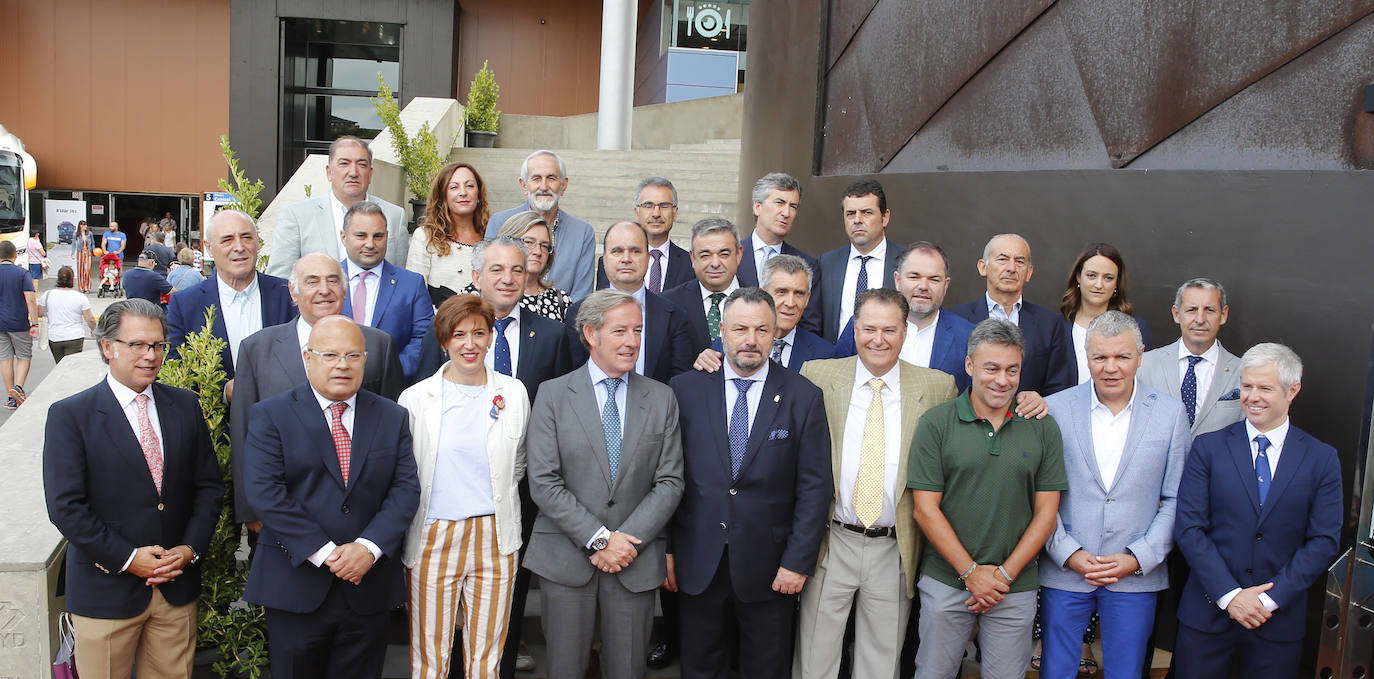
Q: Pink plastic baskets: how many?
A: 0